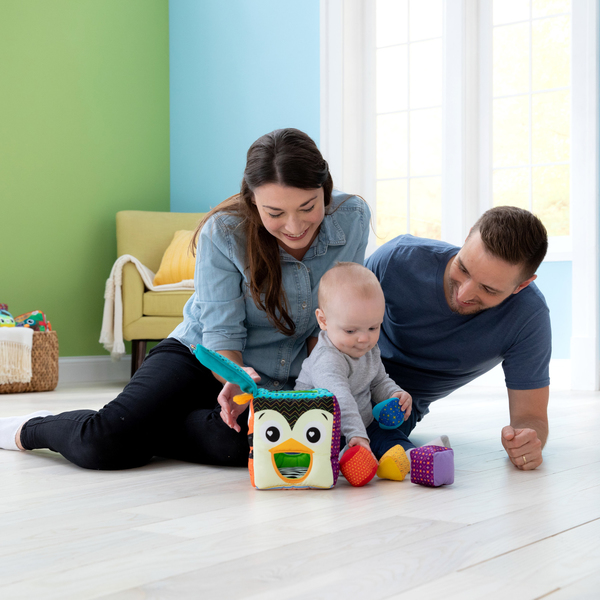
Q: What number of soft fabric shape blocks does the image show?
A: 4